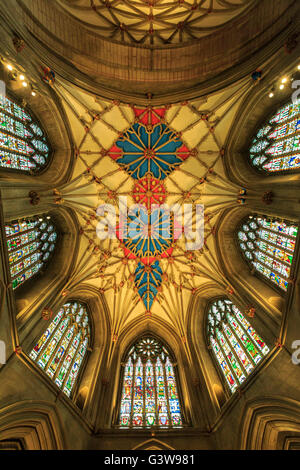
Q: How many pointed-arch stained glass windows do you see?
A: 7